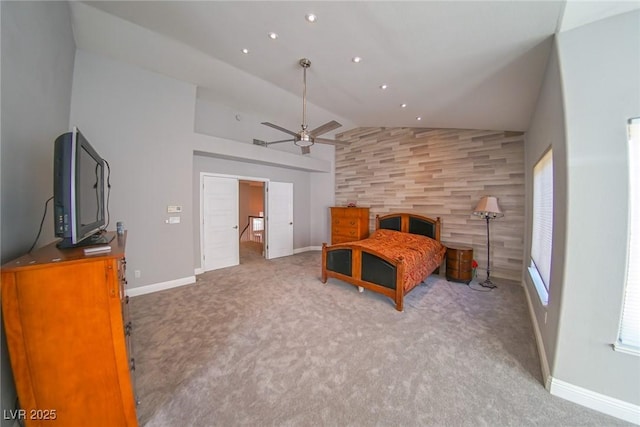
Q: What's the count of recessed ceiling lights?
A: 7